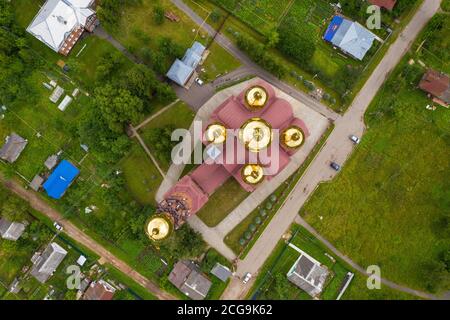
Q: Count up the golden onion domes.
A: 6